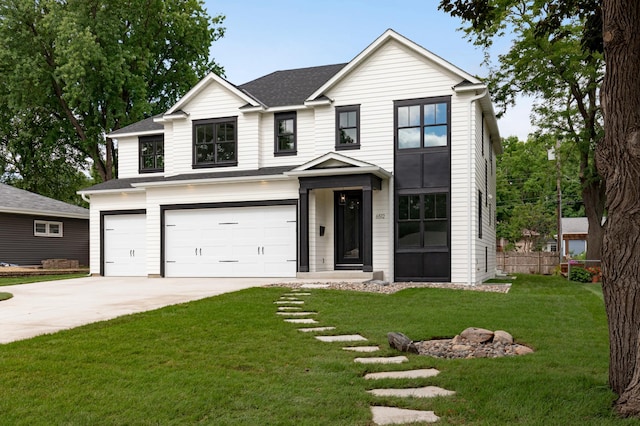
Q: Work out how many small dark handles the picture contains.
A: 6